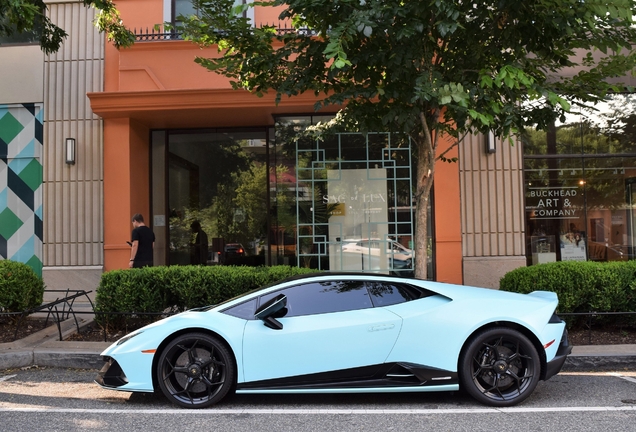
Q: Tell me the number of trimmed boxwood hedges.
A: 3